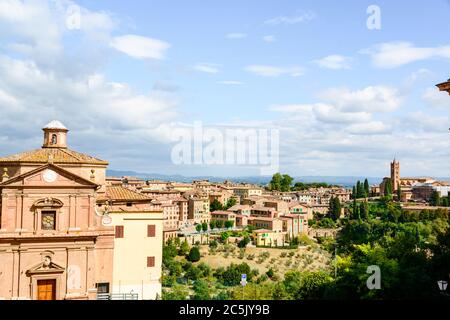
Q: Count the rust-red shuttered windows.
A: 3